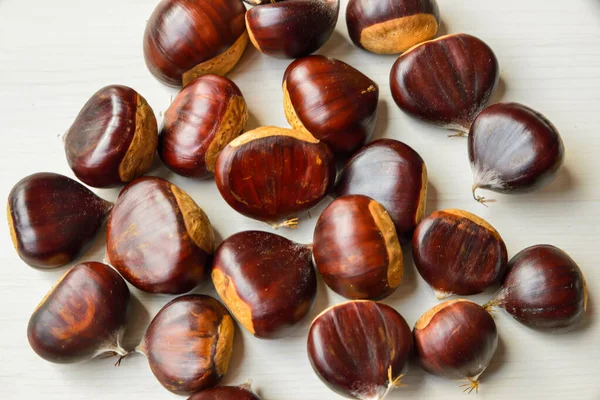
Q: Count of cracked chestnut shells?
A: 0